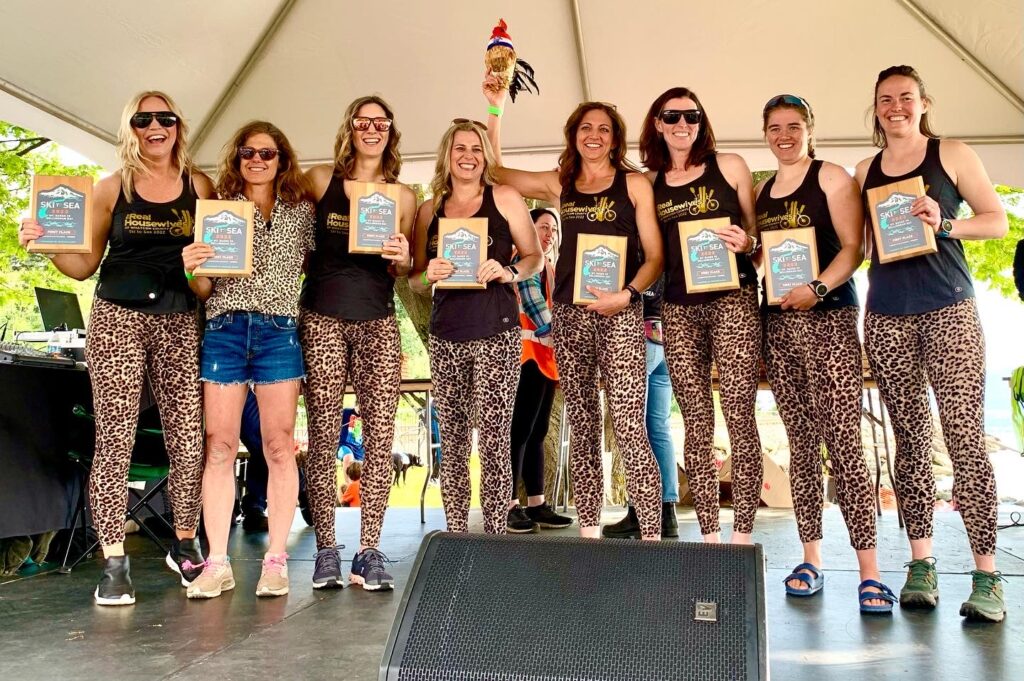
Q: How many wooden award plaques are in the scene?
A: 8